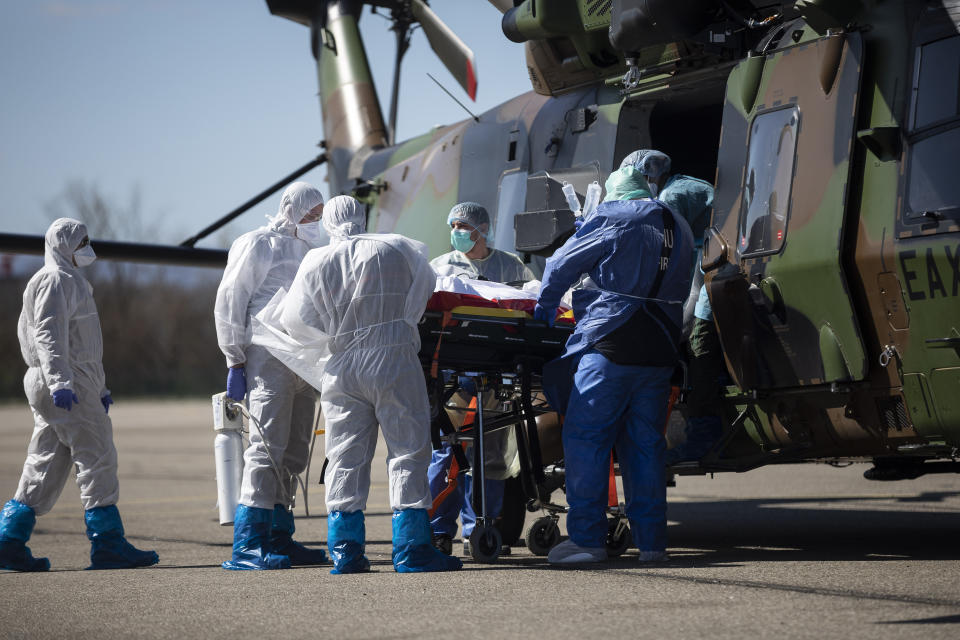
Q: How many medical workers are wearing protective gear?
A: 6